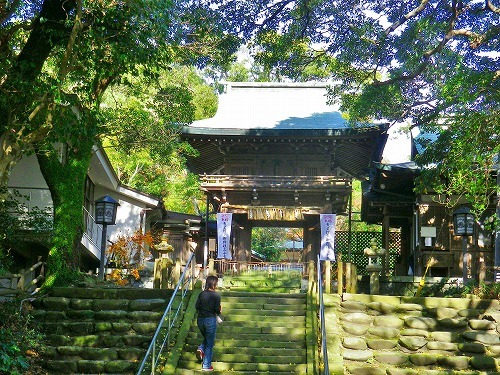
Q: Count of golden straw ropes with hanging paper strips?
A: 1